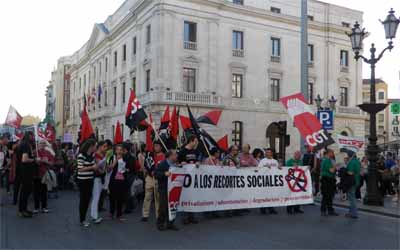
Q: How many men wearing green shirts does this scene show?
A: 3